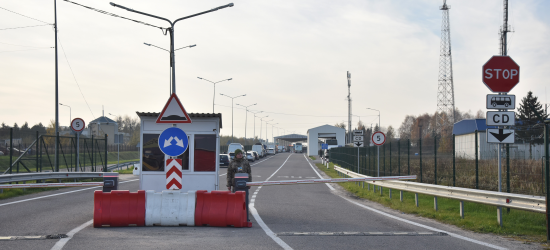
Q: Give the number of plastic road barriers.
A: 3